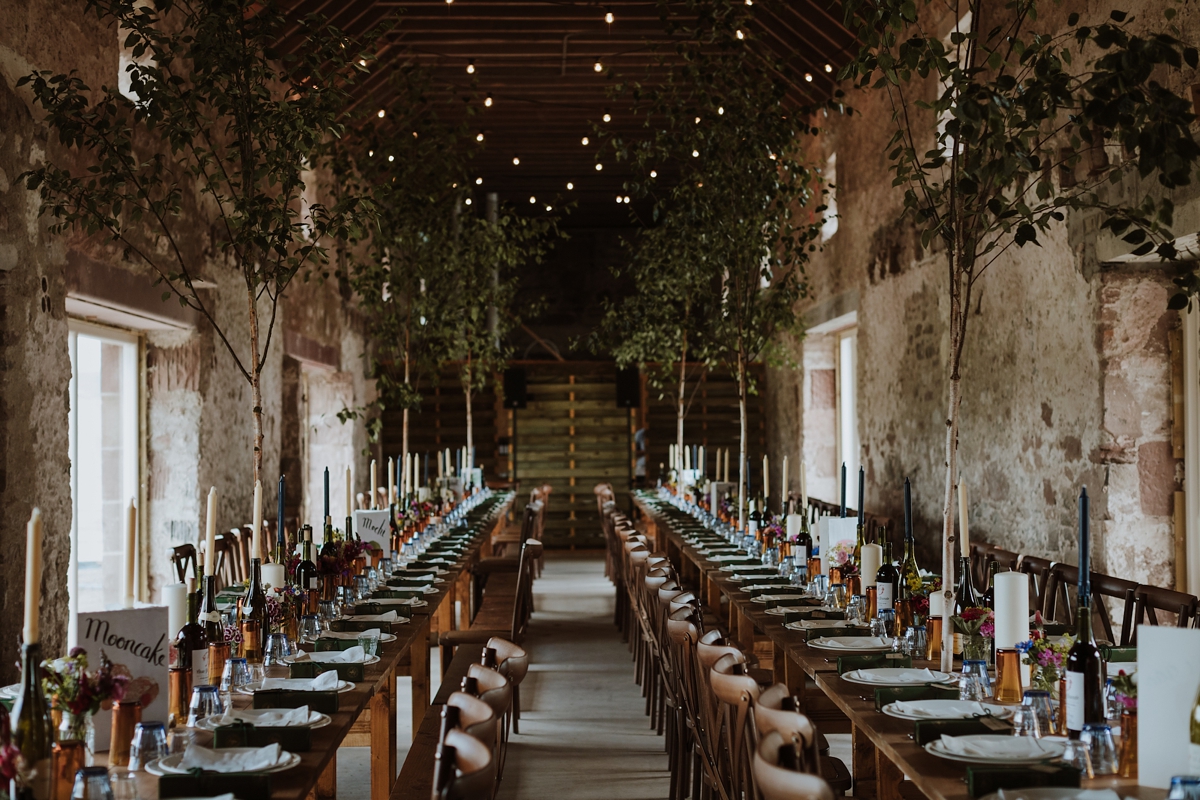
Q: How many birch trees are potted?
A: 6